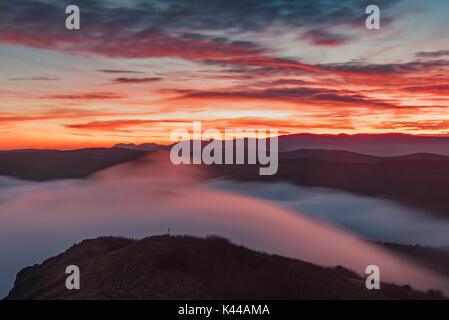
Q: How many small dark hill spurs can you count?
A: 1